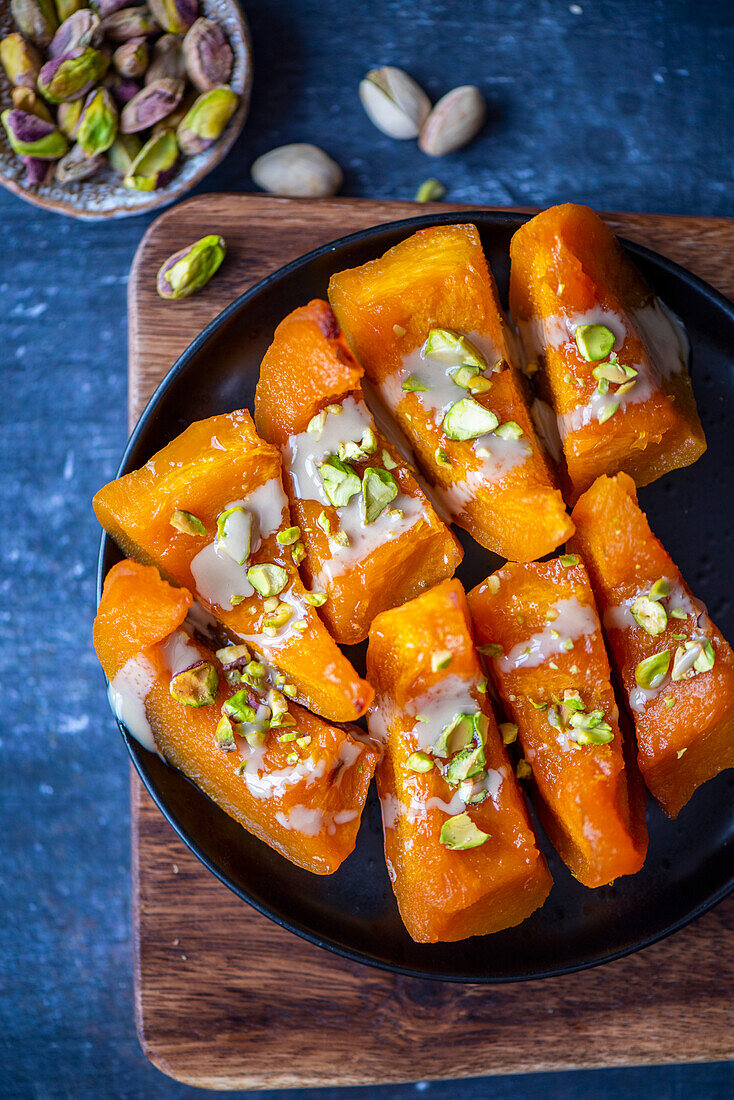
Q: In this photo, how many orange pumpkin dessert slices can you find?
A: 8